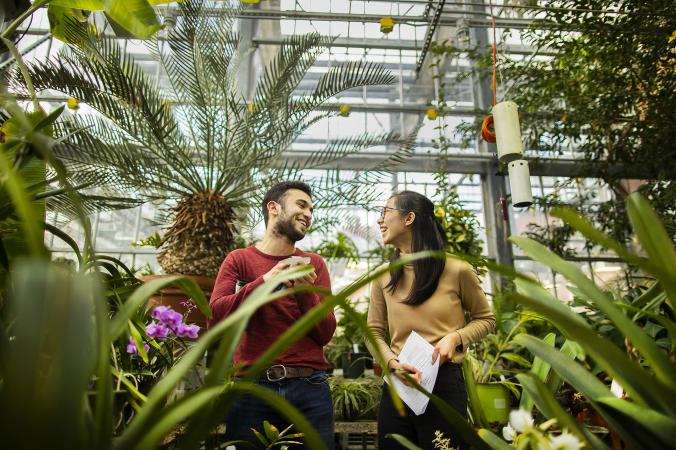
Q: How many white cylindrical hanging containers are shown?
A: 2